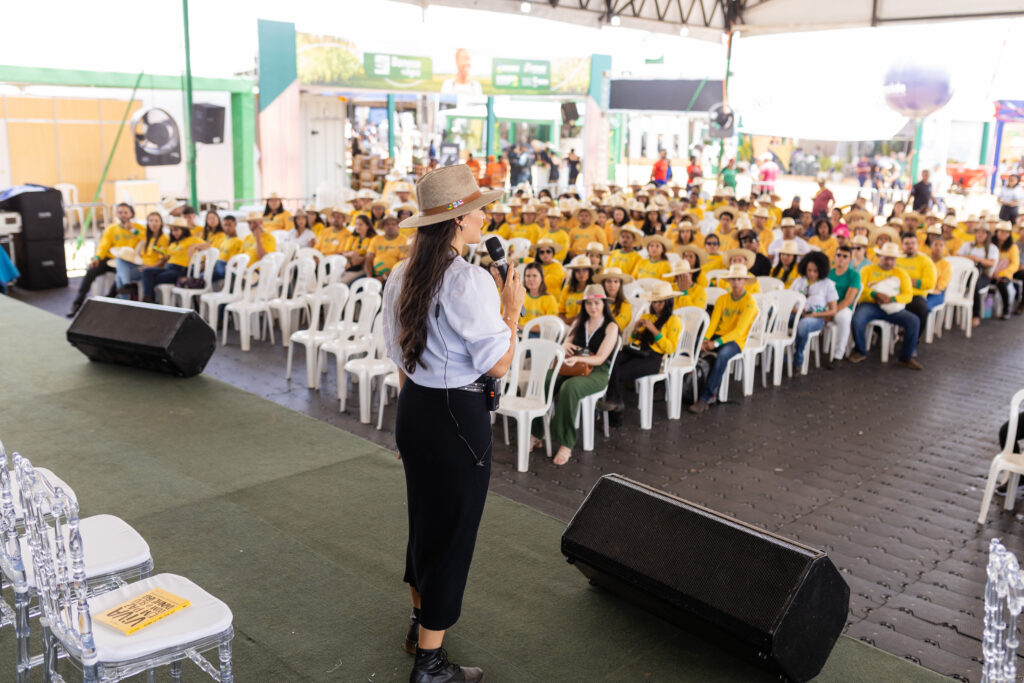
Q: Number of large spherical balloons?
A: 1